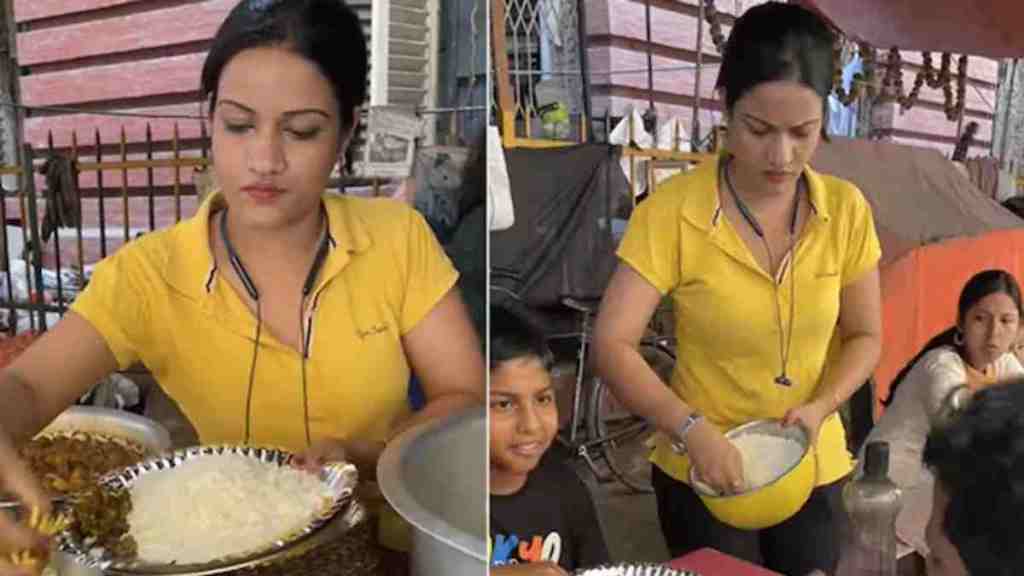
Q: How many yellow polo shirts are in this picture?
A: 2